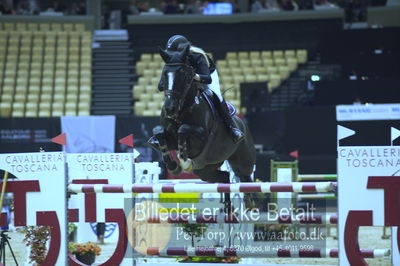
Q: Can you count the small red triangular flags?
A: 3